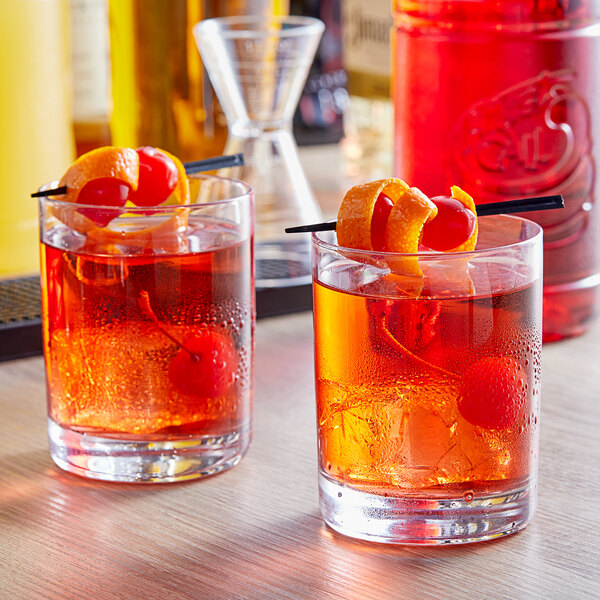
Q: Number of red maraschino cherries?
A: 6